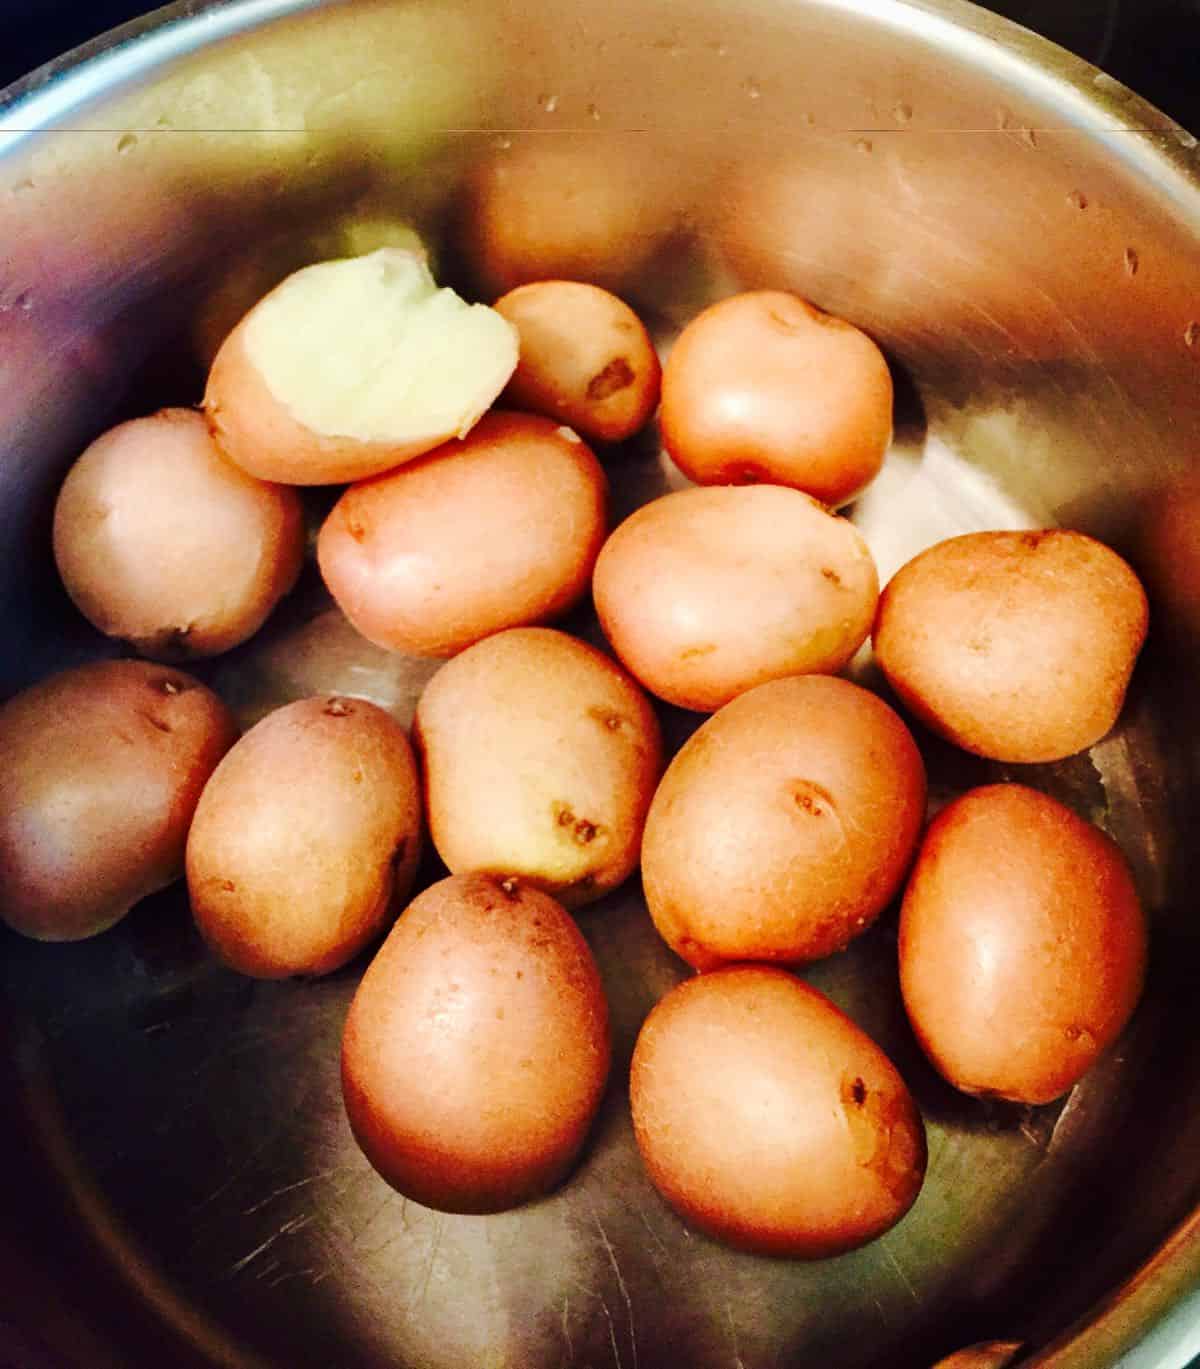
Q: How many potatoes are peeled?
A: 1